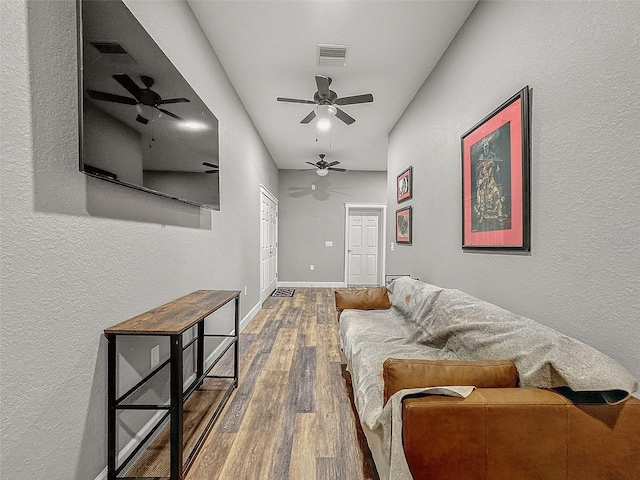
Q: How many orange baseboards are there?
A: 0